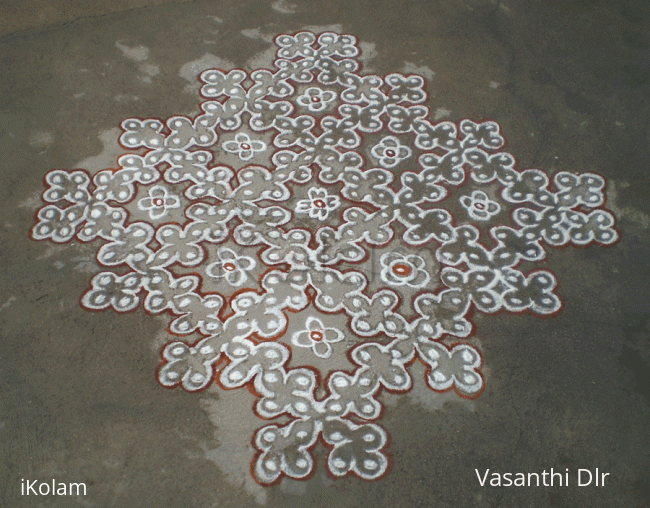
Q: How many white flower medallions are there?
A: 9